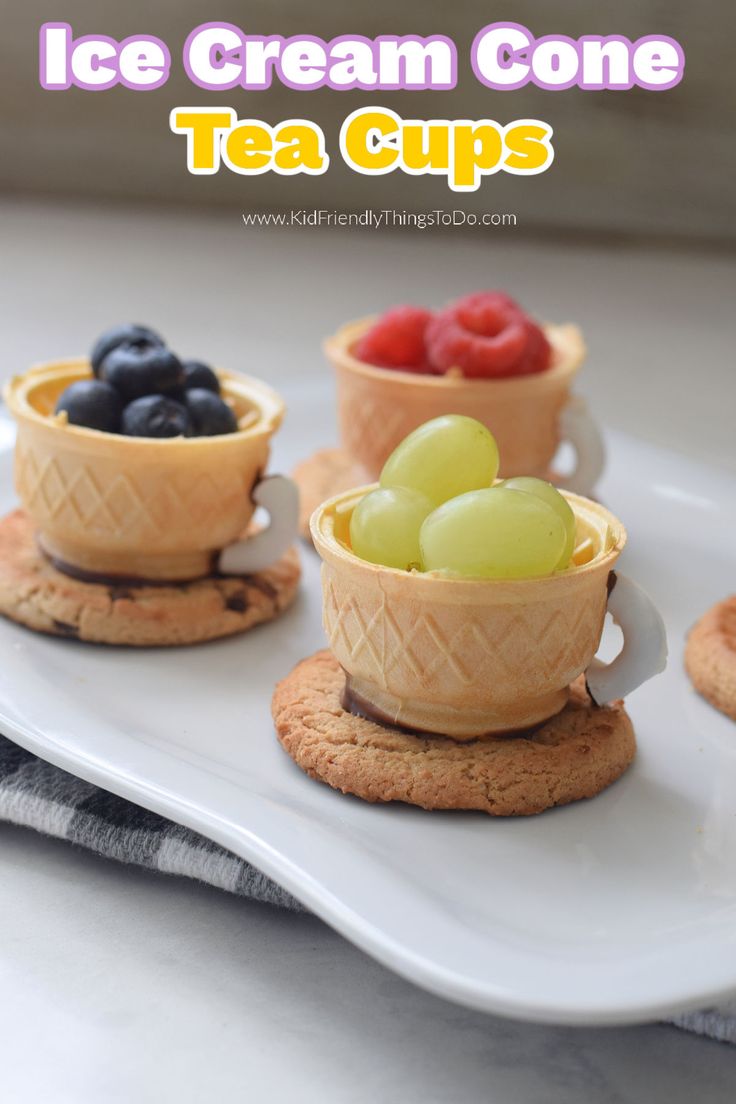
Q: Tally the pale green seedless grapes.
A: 4